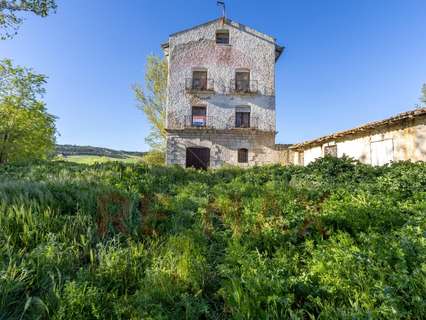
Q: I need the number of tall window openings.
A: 4